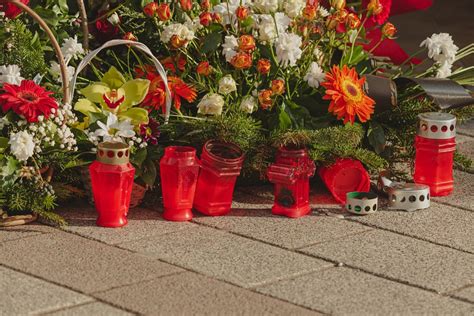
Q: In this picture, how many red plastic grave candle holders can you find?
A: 6